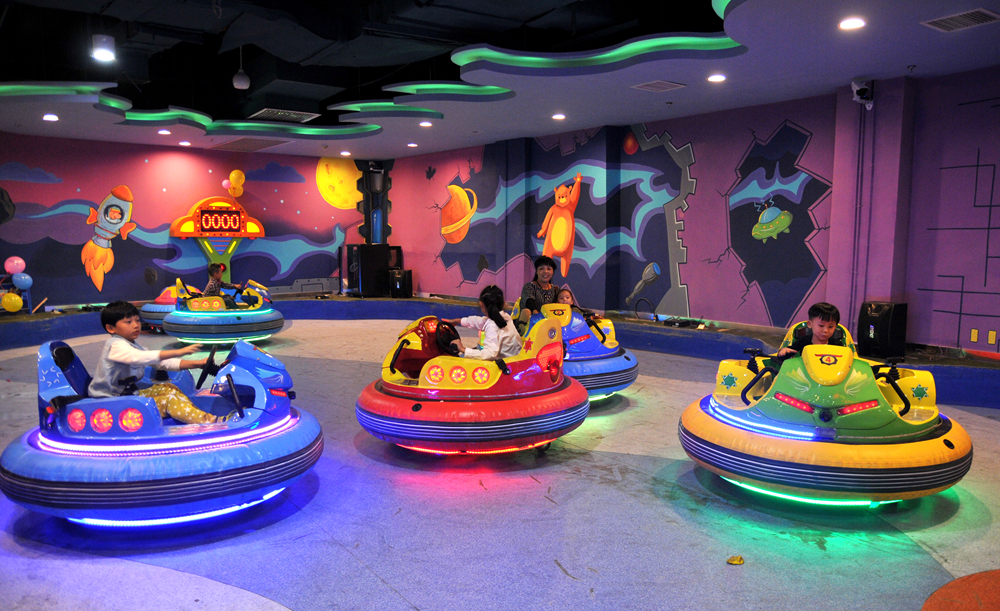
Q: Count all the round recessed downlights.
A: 9